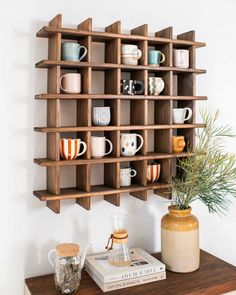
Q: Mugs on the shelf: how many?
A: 15